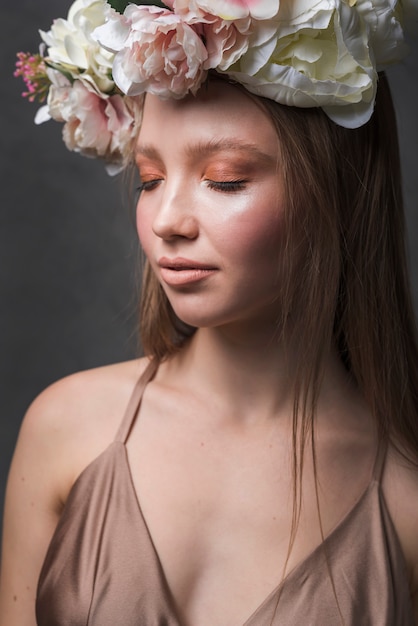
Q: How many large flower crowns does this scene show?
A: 1